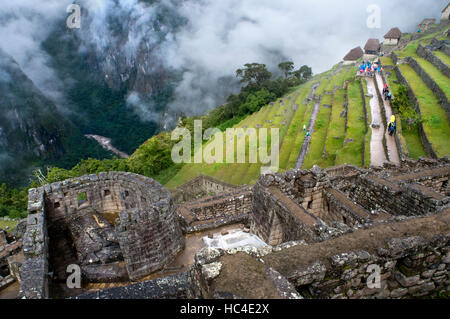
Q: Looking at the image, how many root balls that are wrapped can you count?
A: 0